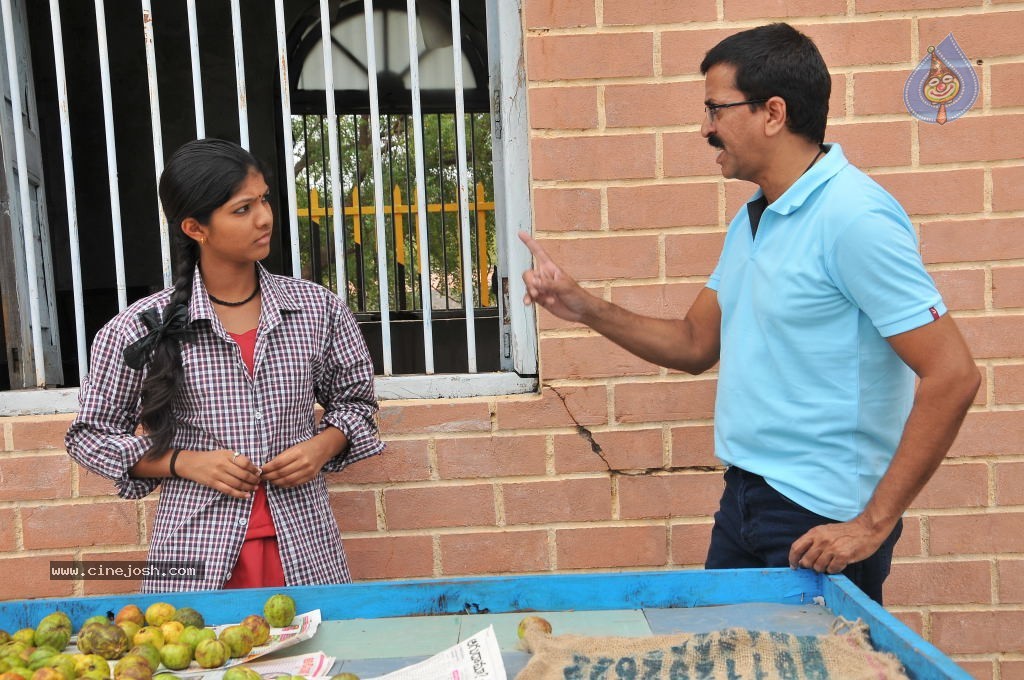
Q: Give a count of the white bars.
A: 11